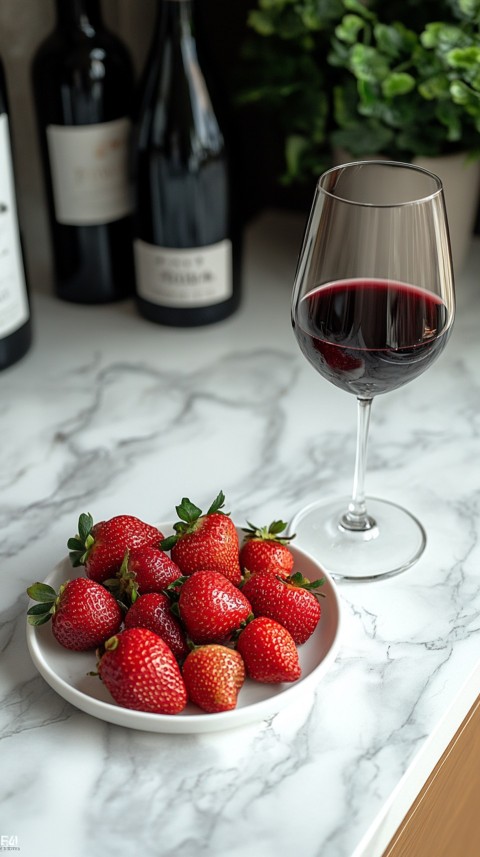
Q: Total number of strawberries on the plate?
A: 11